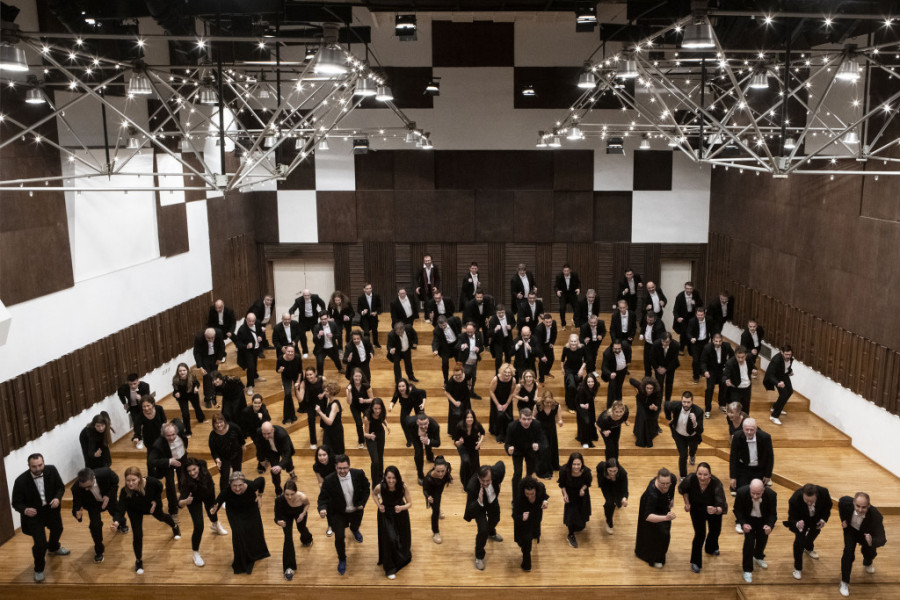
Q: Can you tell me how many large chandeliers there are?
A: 2